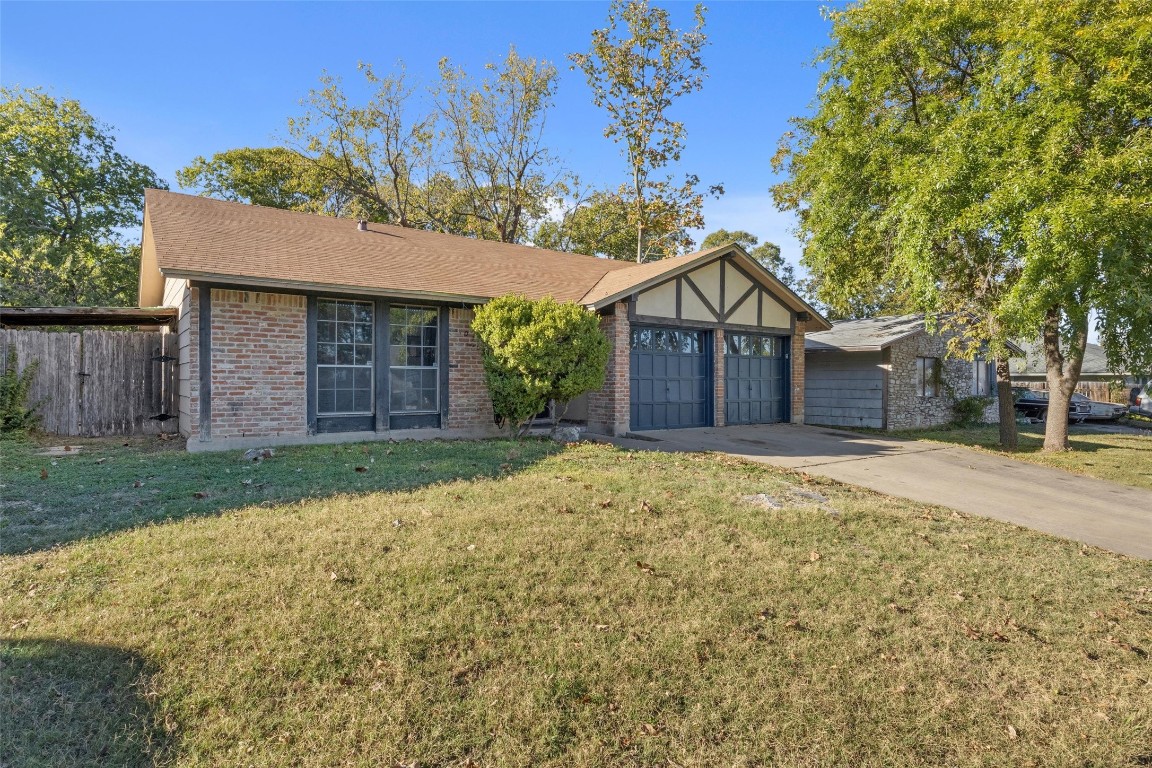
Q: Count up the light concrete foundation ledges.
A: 1